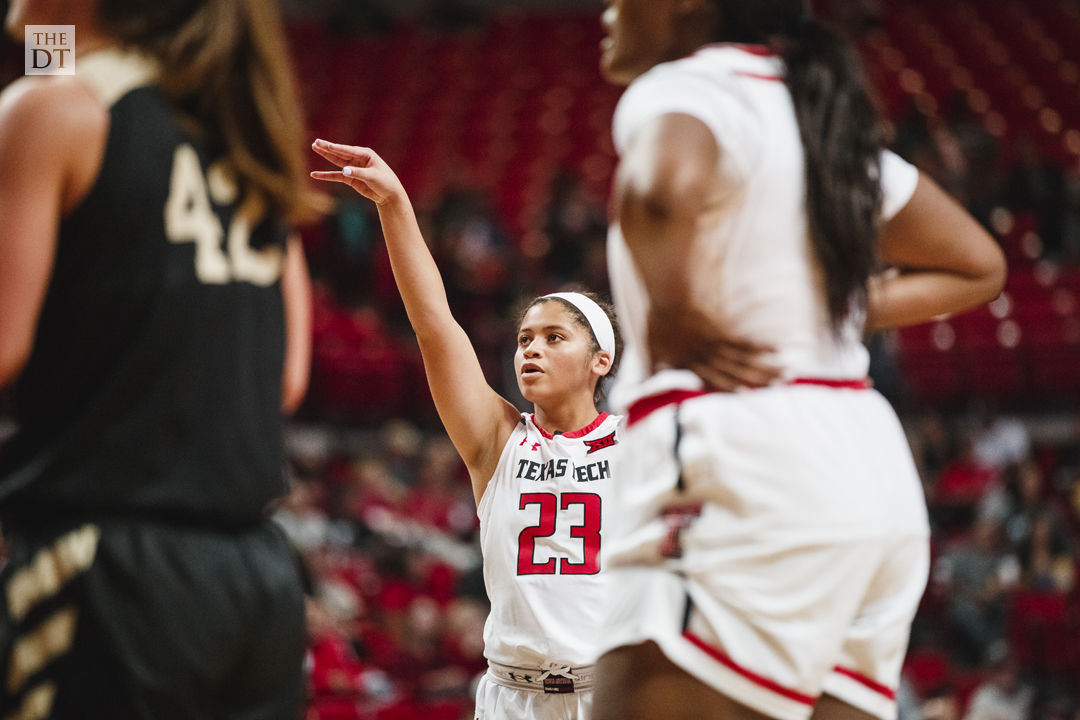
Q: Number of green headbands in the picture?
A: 0